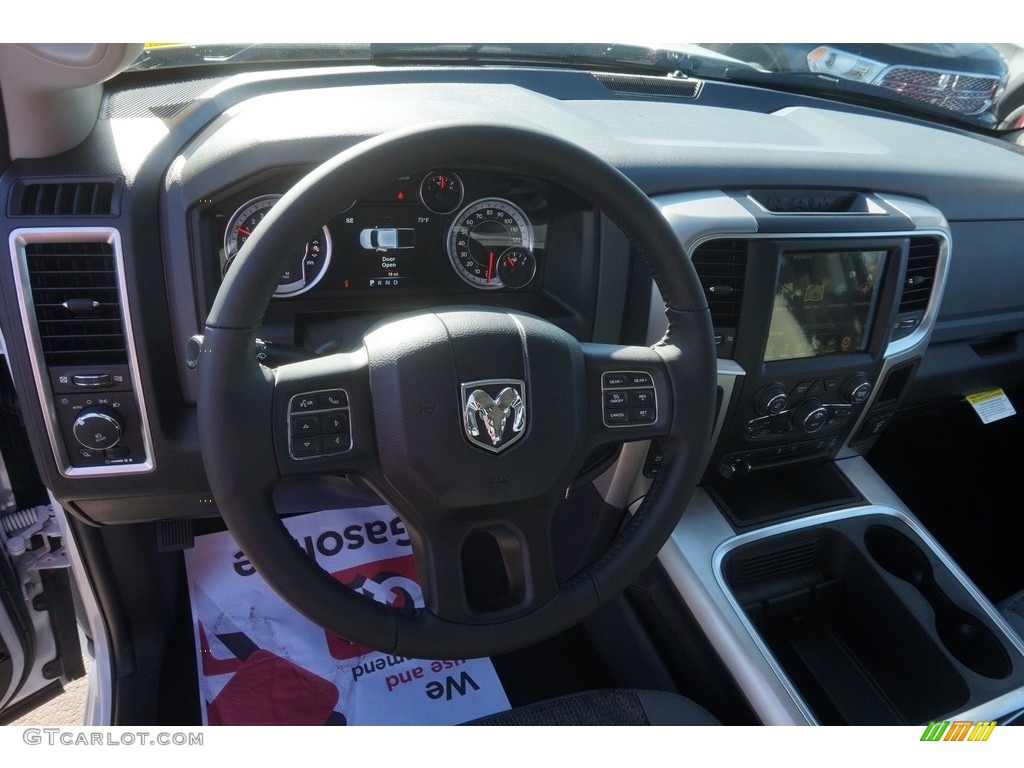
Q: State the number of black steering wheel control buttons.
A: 12